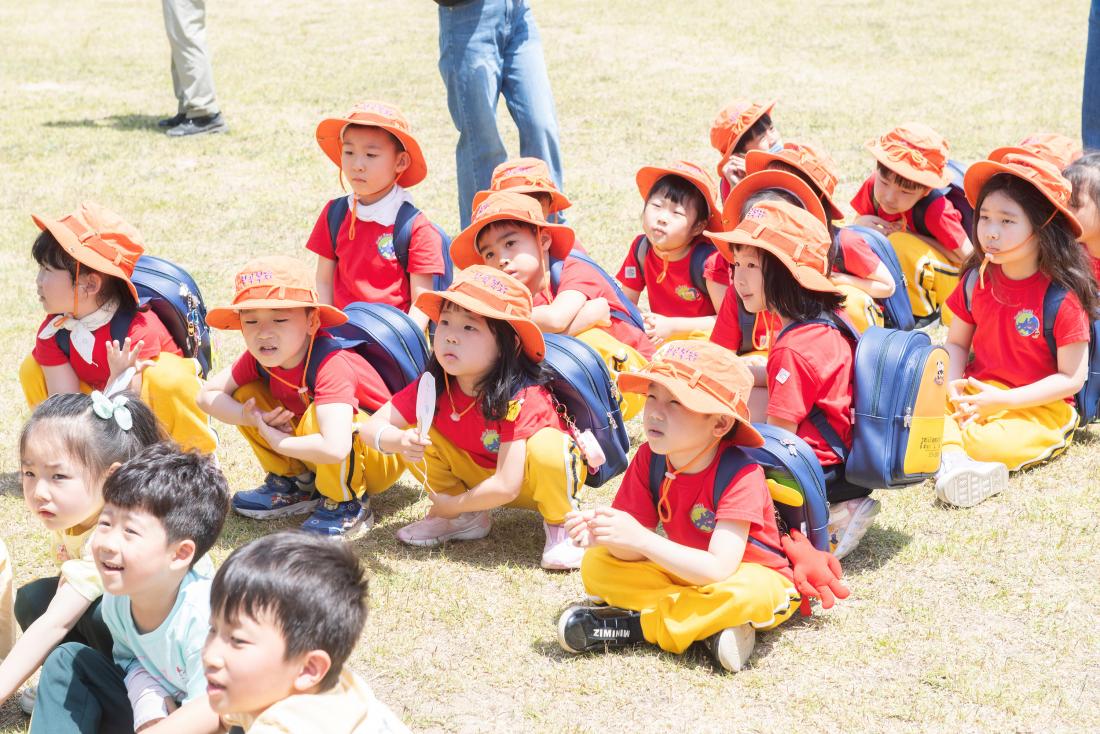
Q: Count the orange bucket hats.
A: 15